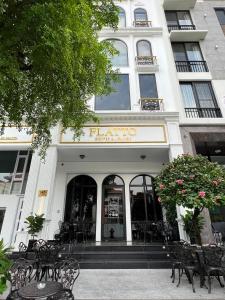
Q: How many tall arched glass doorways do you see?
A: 3